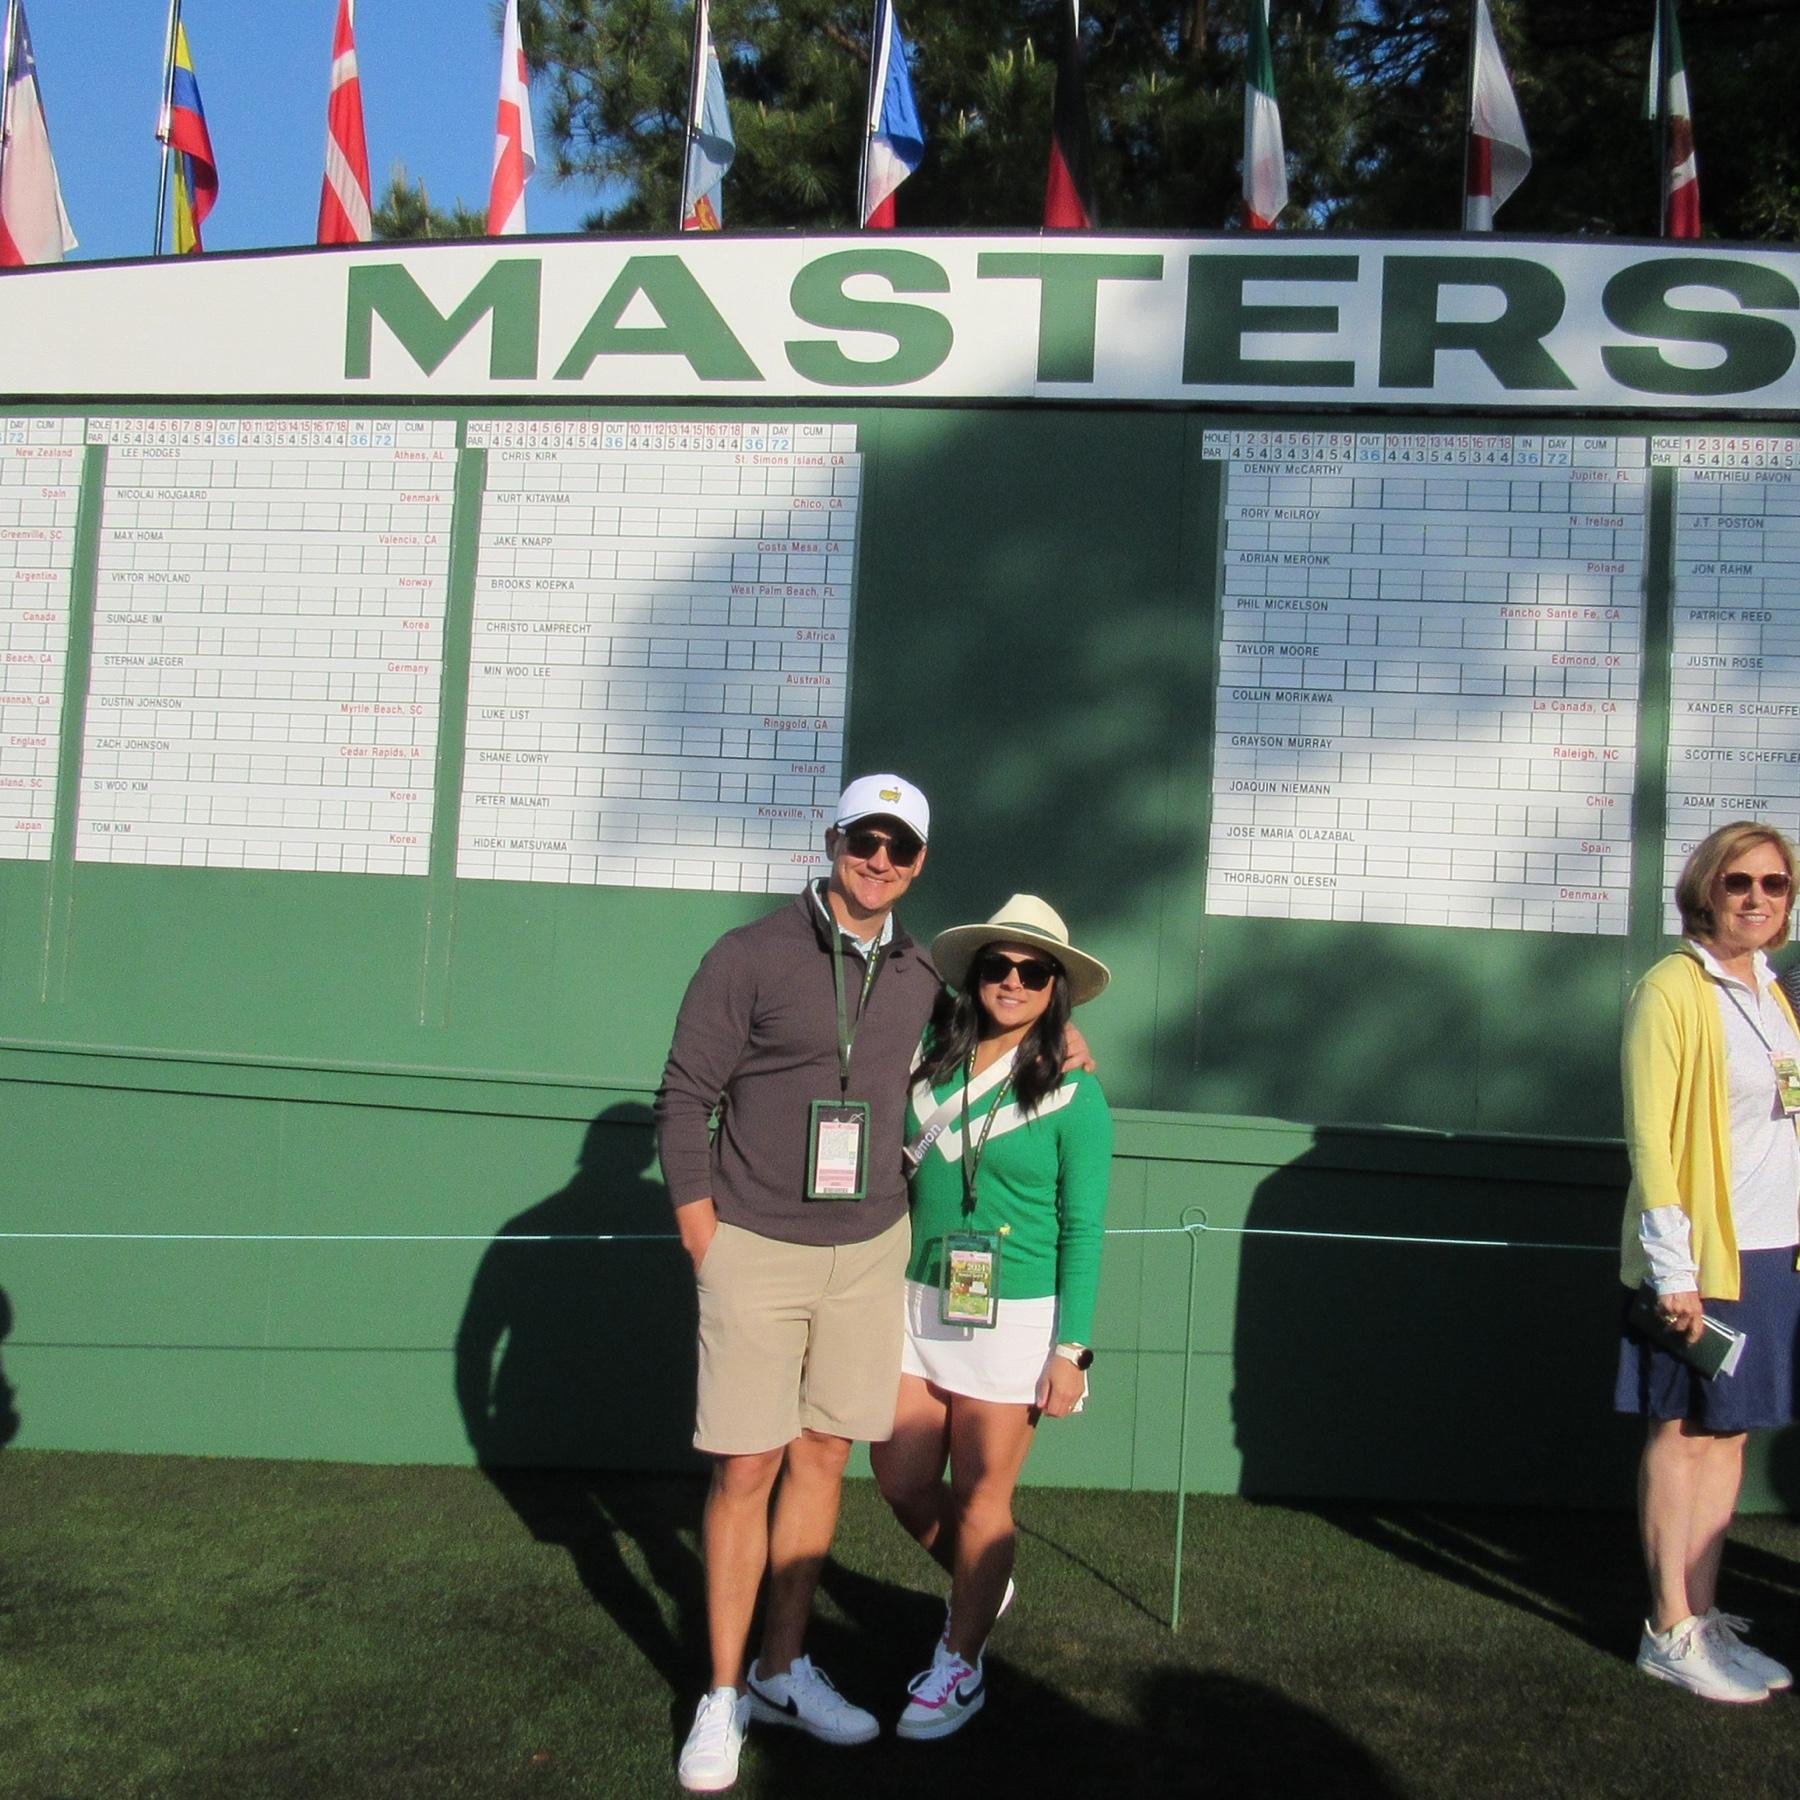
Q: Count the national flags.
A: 10